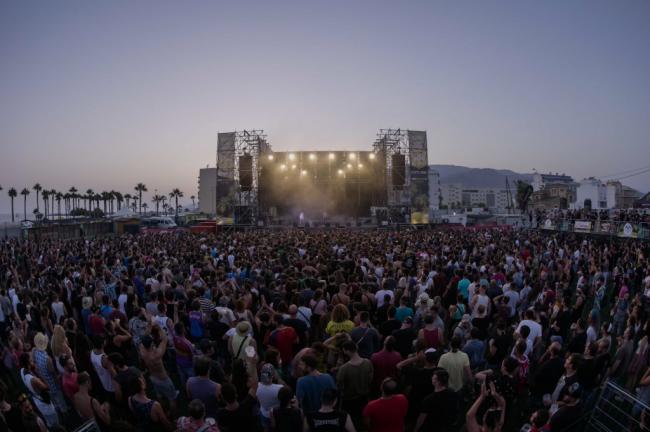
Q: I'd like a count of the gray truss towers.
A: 2